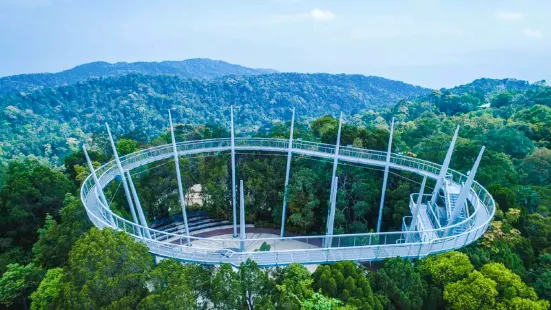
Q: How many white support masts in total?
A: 13